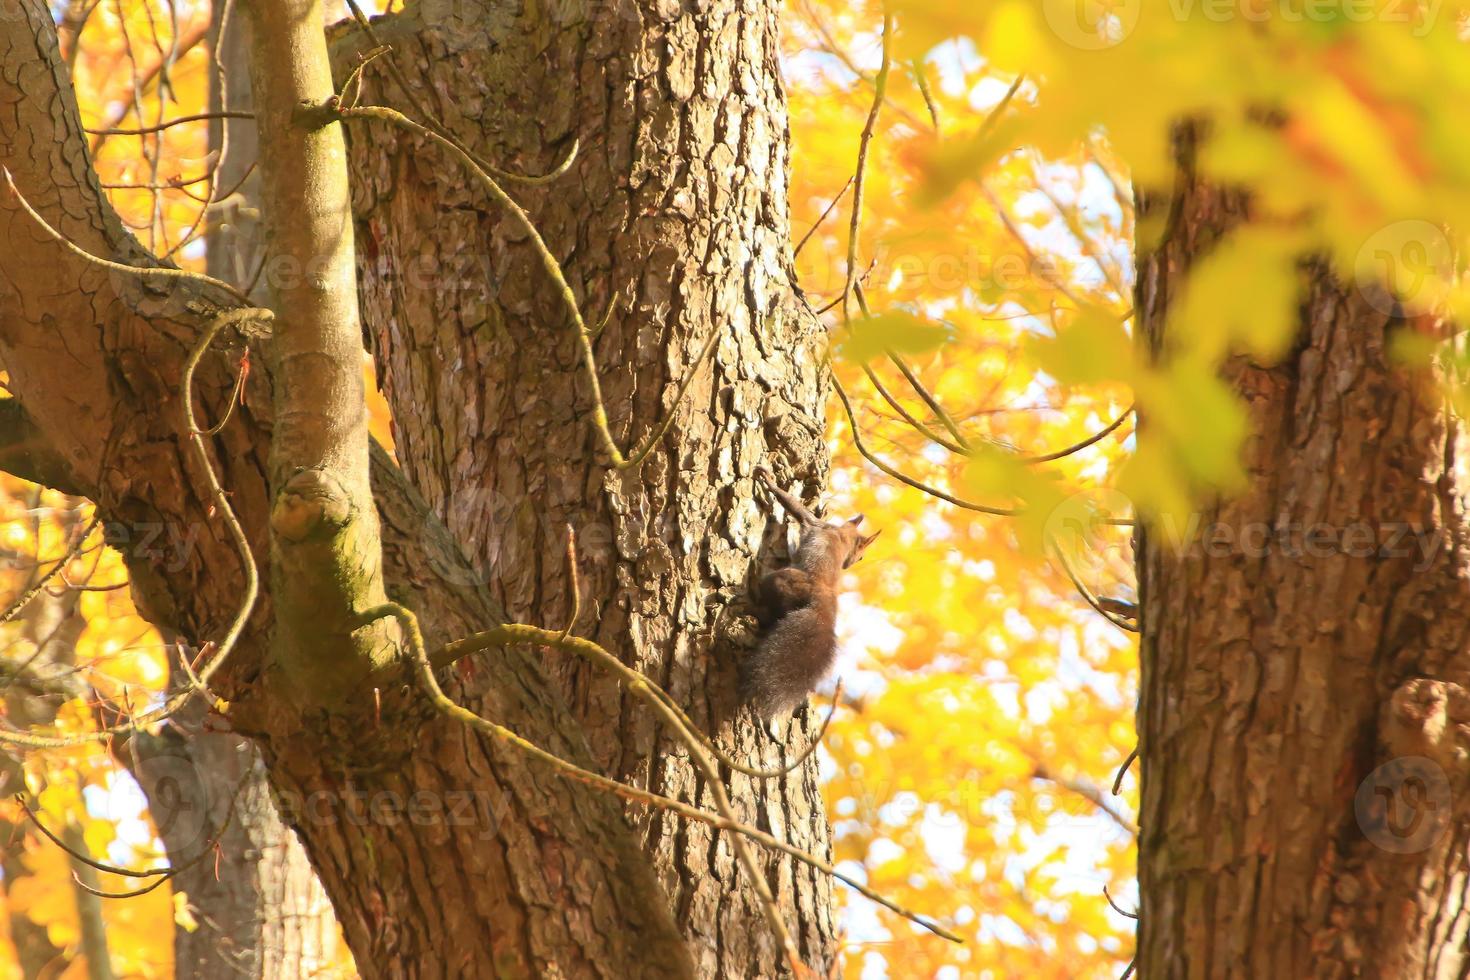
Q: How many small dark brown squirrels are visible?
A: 1